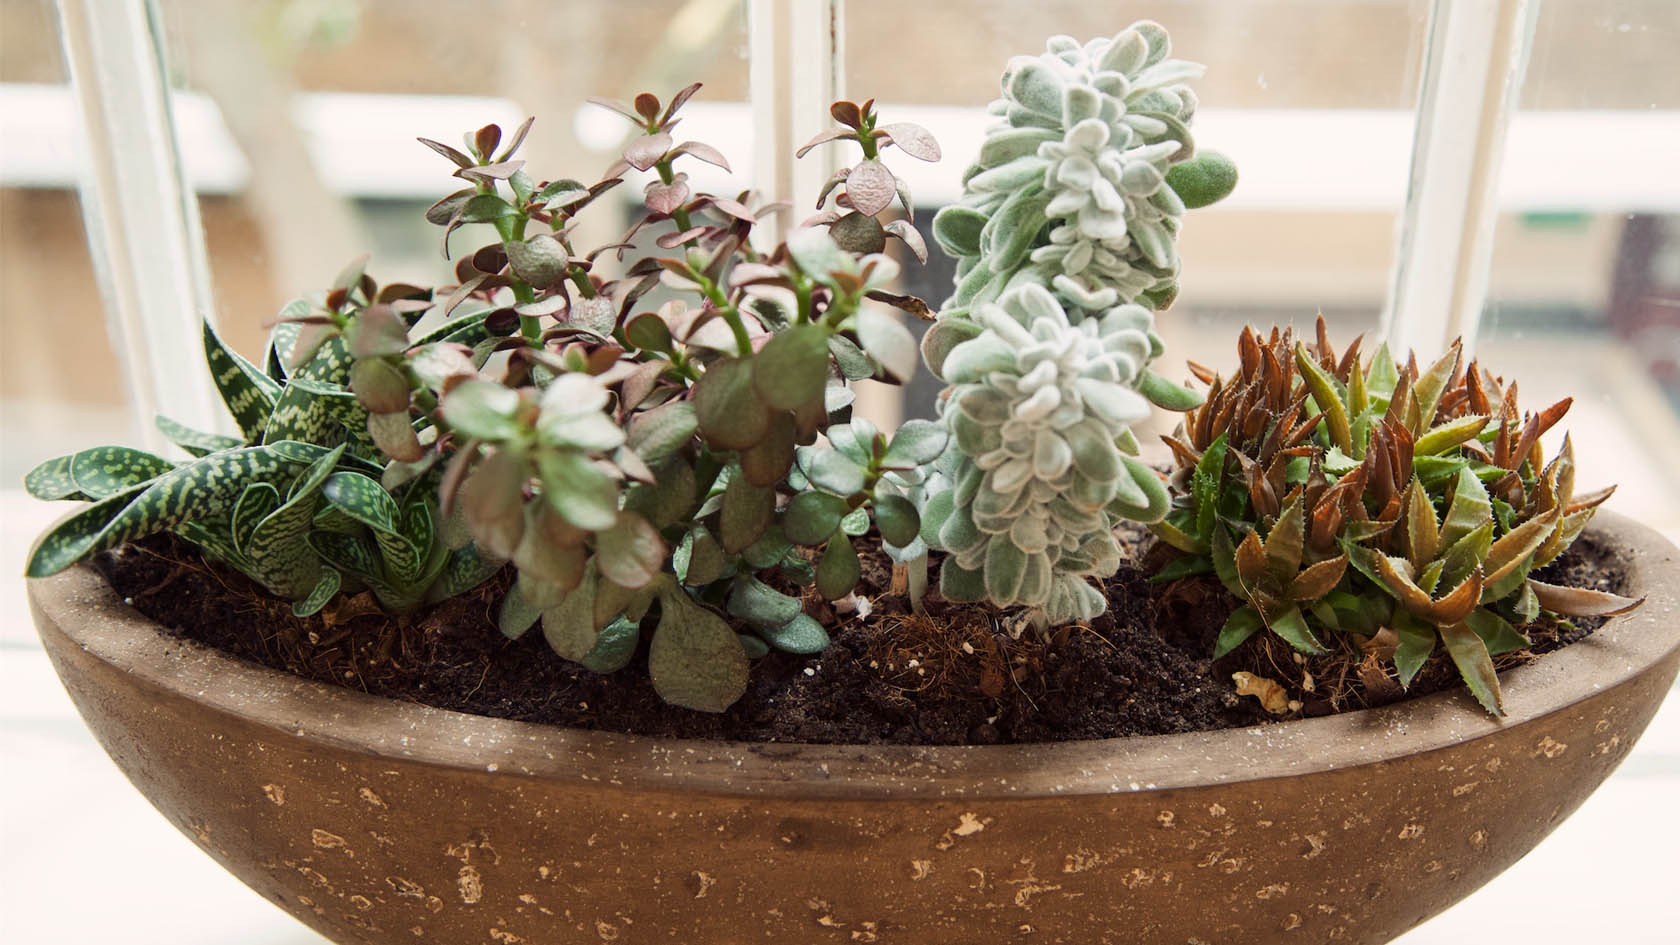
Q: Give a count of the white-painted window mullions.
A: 3